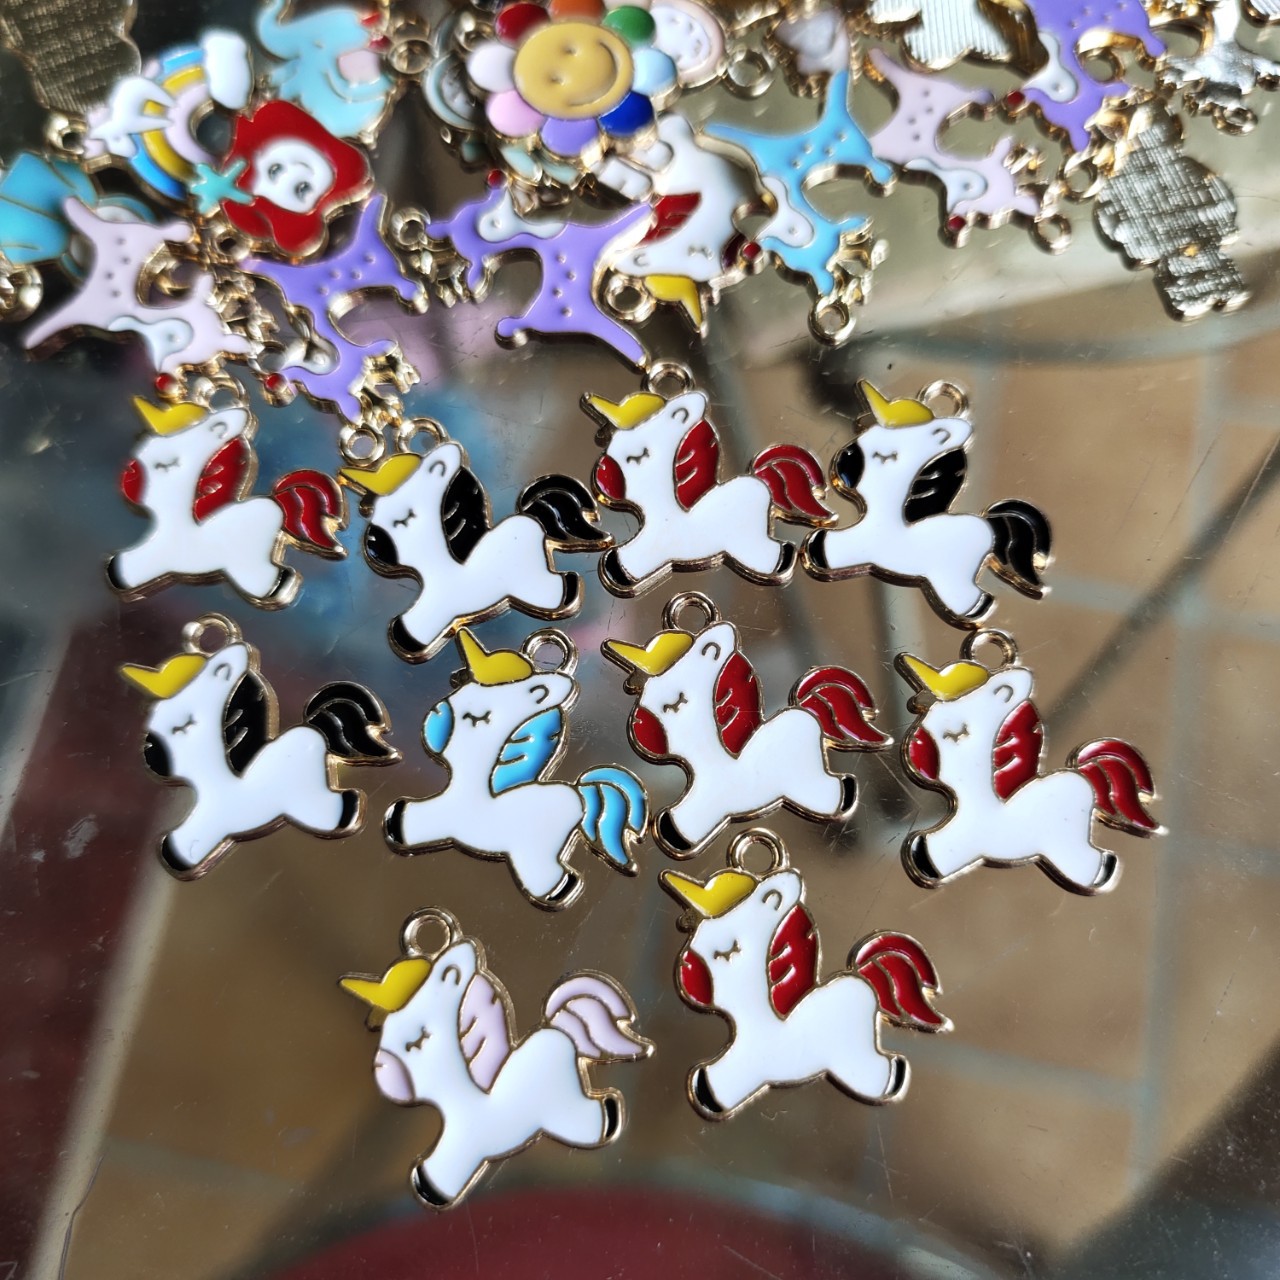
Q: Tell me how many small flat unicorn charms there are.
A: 11